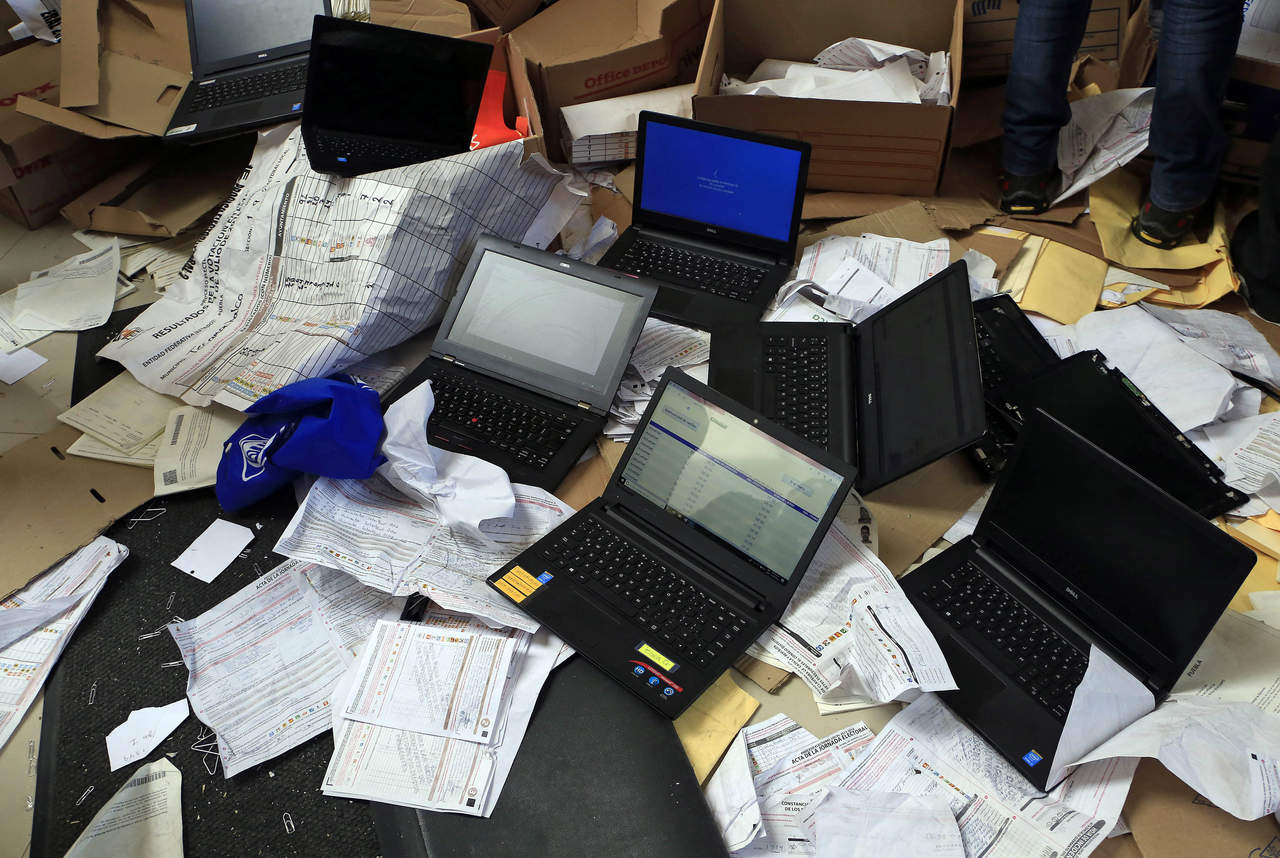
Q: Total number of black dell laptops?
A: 4